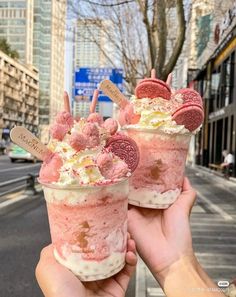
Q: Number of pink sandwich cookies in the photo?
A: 4